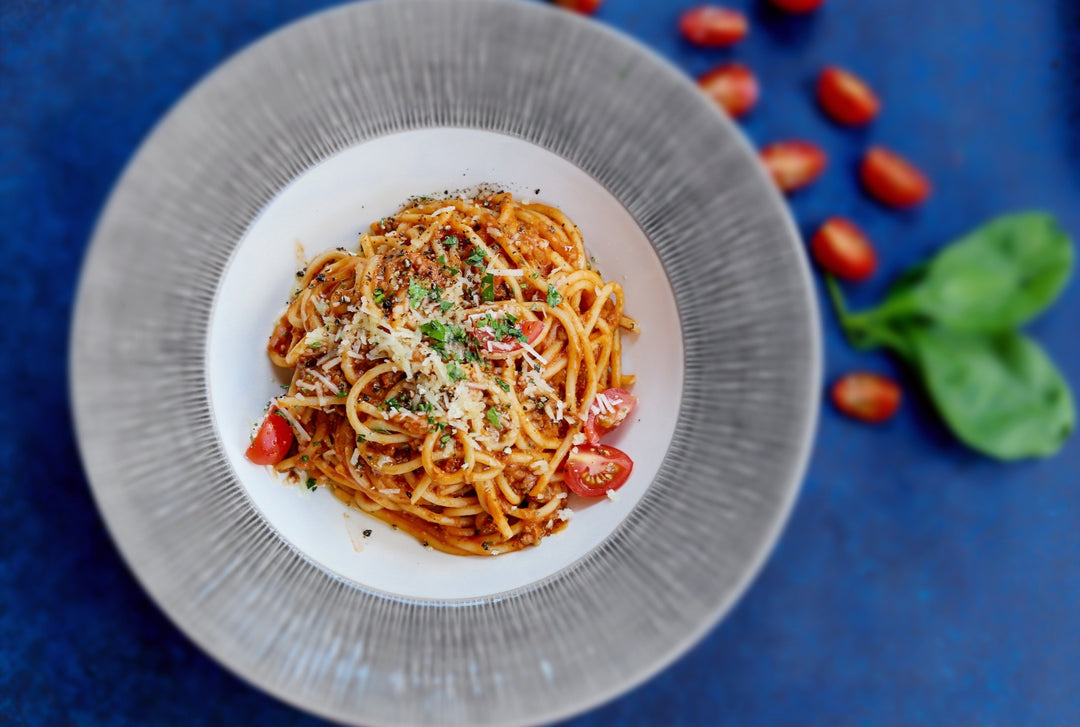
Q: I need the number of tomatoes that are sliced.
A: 4